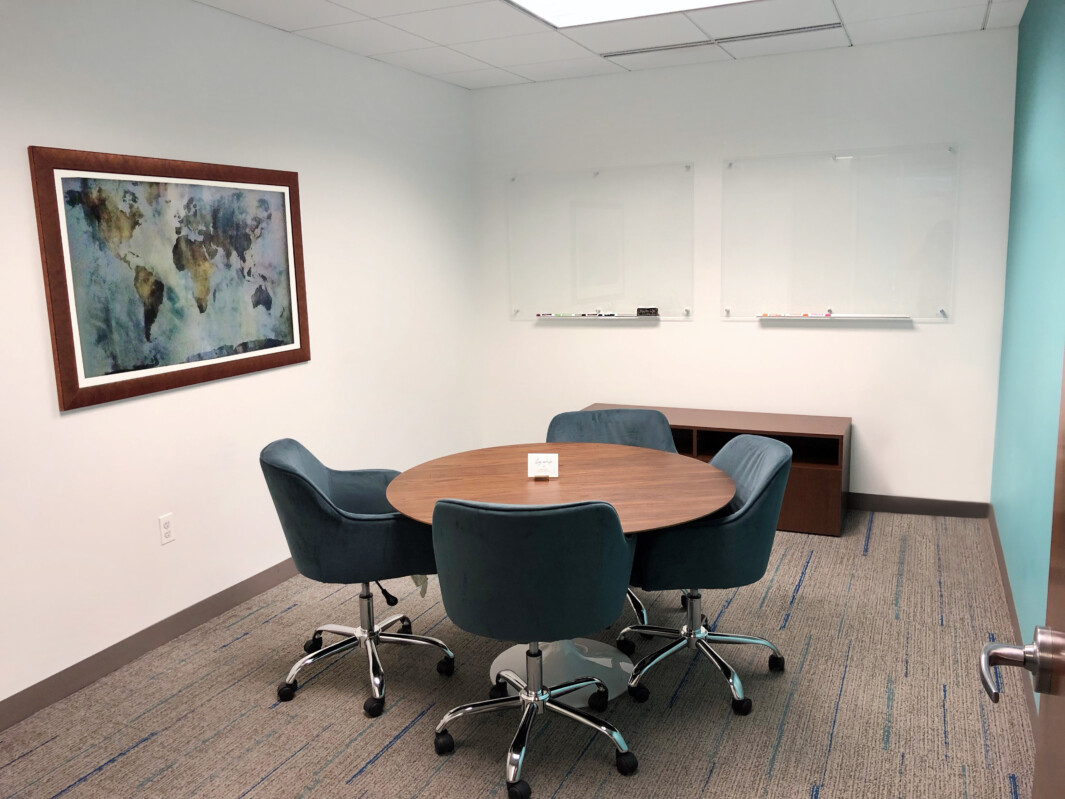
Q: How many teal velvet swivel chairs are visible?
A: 4